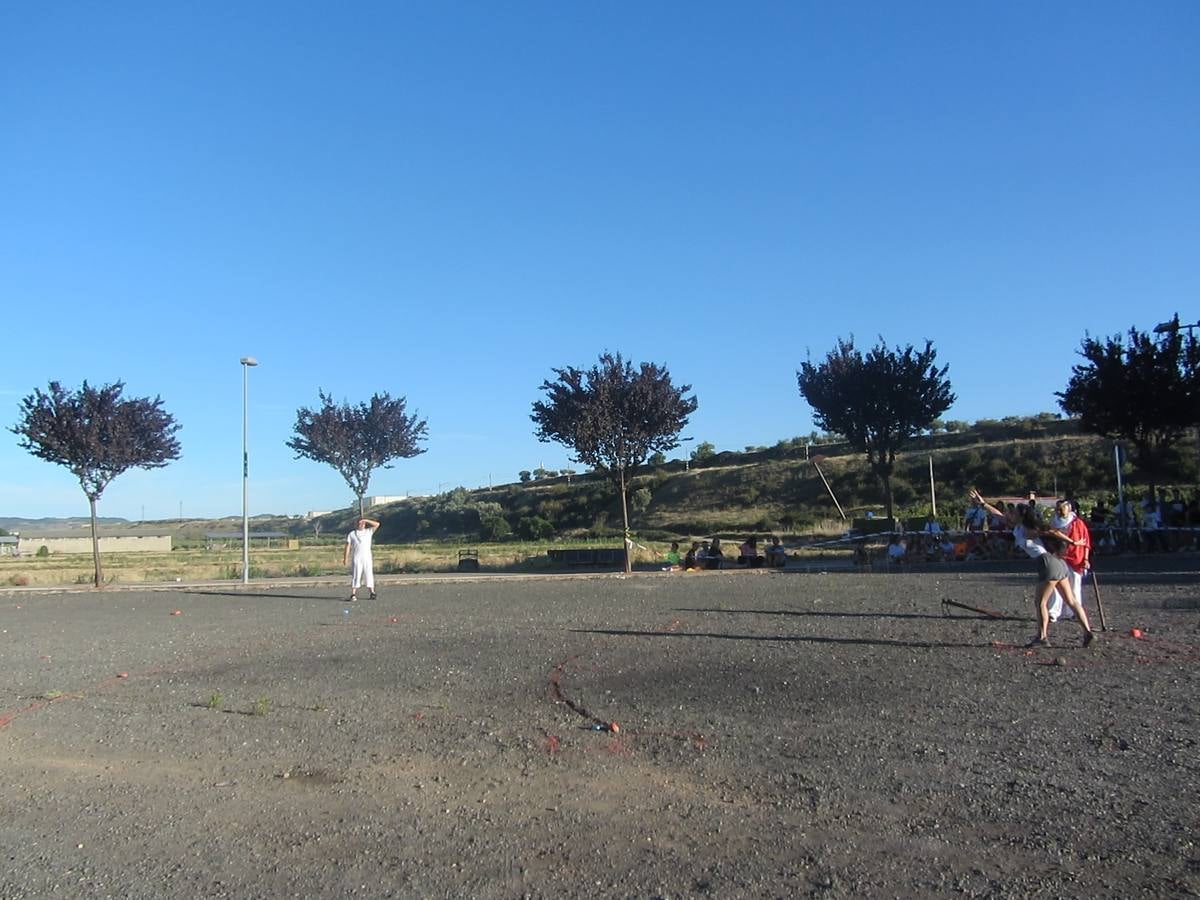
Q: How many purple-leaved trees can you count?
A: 5